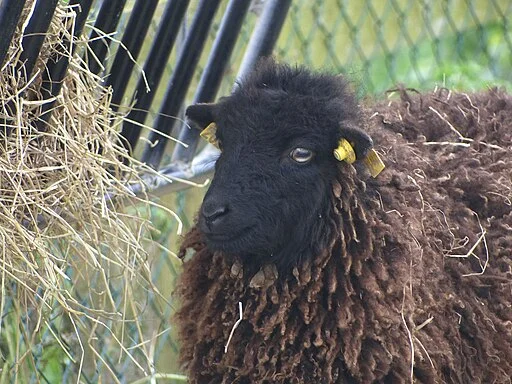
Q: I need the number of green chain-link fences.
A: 1